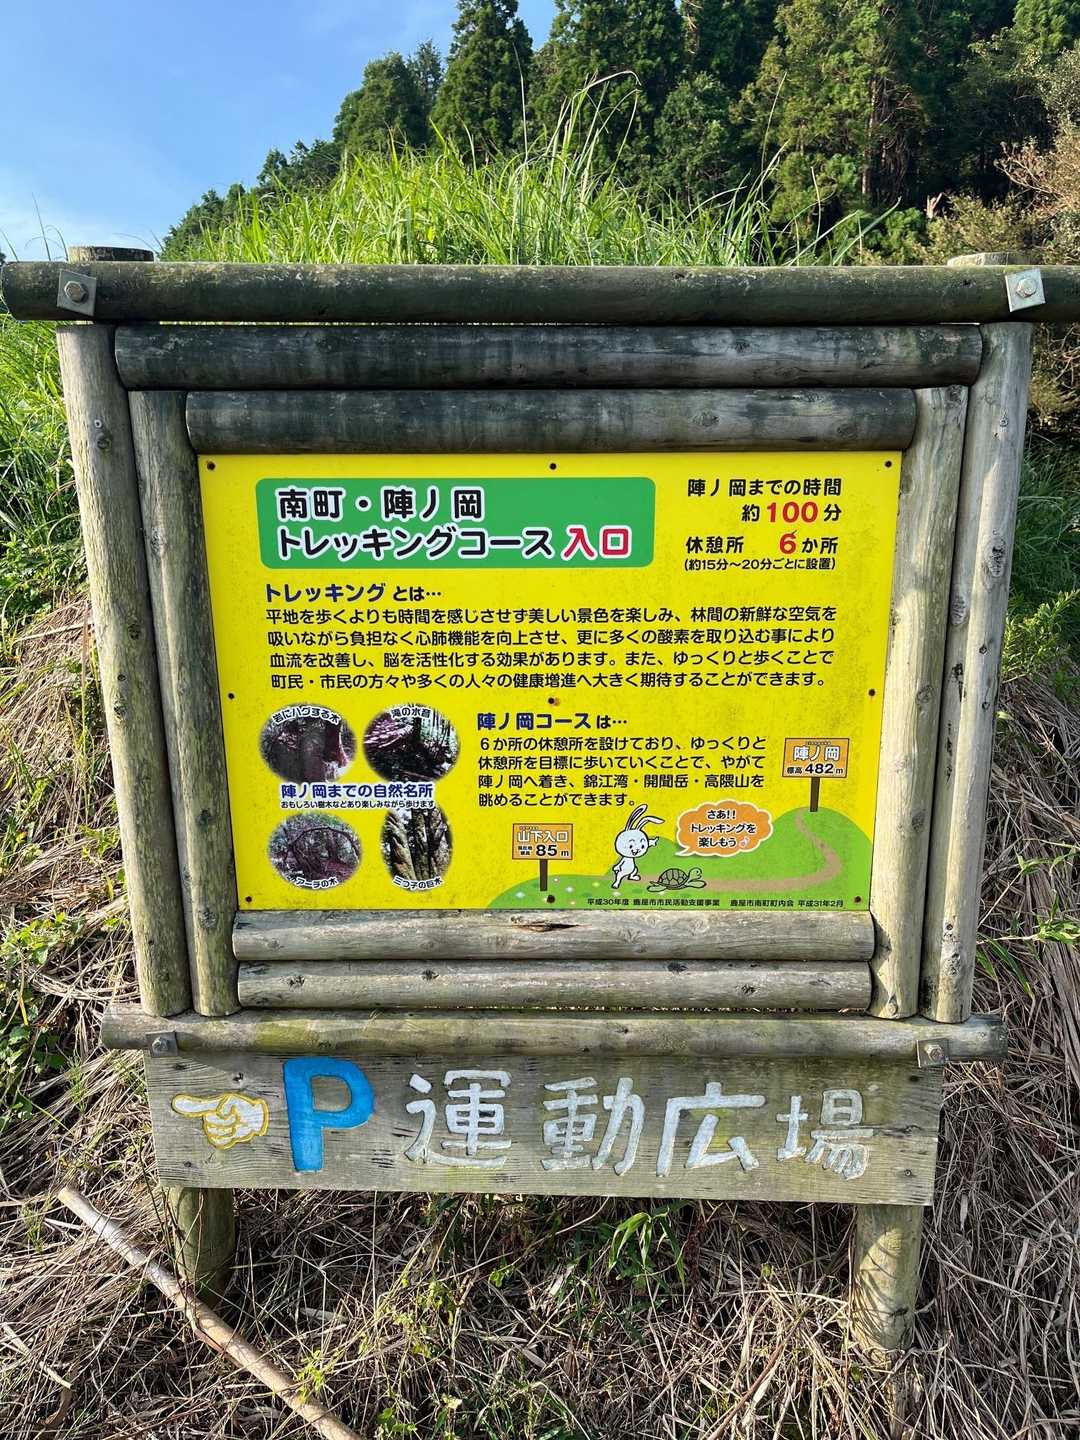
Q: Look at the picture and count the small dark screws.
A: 9